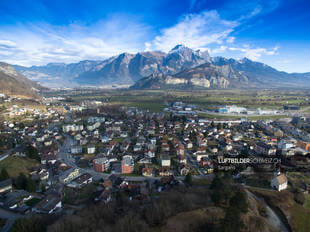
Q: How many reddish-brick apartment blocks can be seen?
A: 2